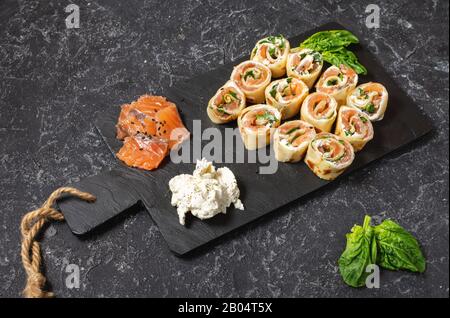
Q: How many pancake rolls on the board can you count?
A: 12